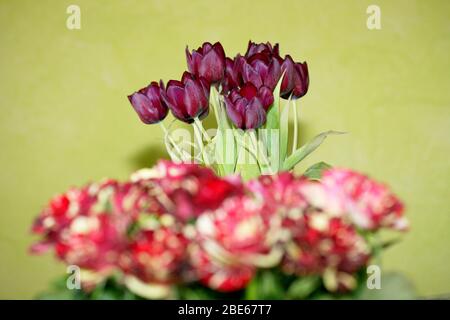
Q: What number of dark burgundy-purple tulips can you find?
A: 8